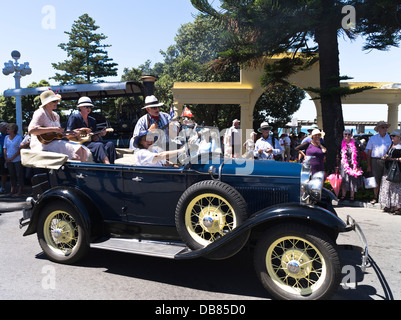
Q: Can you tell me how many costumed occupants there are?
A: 4